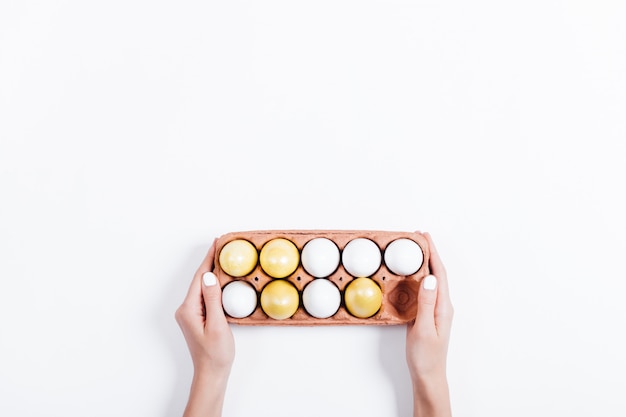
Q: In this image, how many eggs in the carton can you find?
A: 9